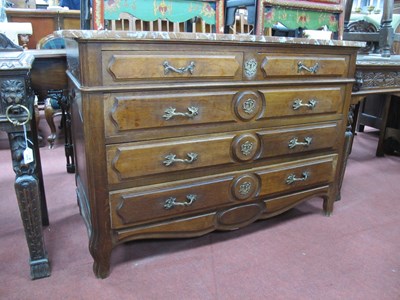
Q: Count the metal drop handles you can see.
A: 8